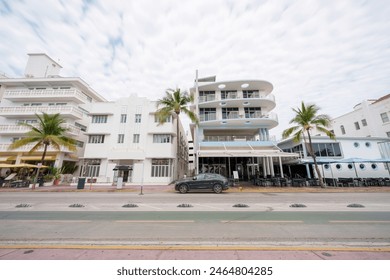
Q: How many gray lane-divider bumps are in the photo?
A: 7